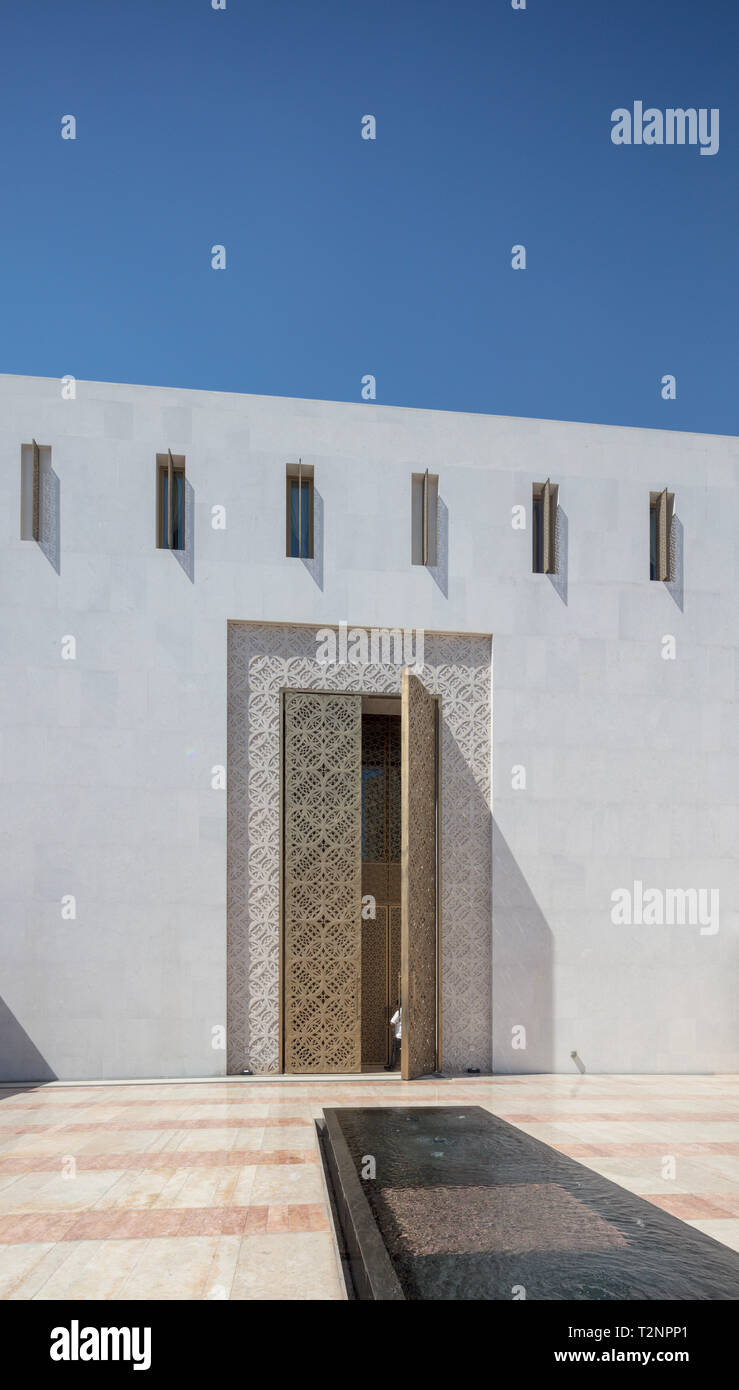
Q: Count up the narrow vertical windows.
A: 6